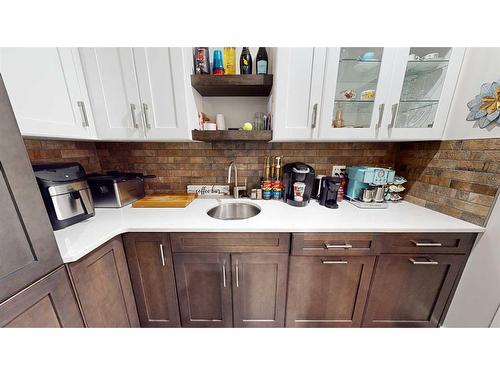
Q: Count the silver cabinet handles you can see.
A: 13